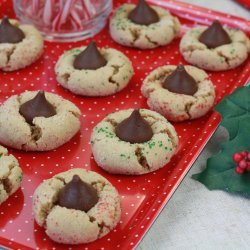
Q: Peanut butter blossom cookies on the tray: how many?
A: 9